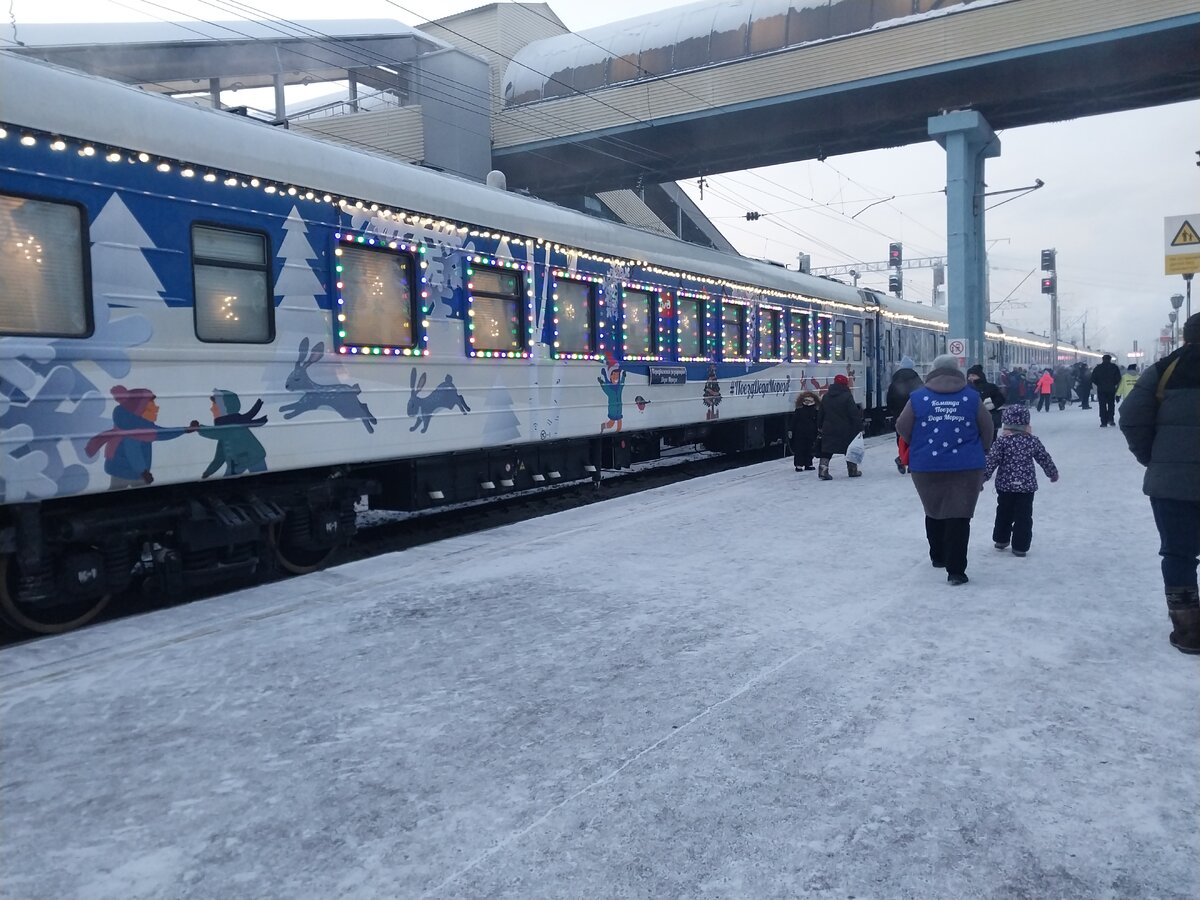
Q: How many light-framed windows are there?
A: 9